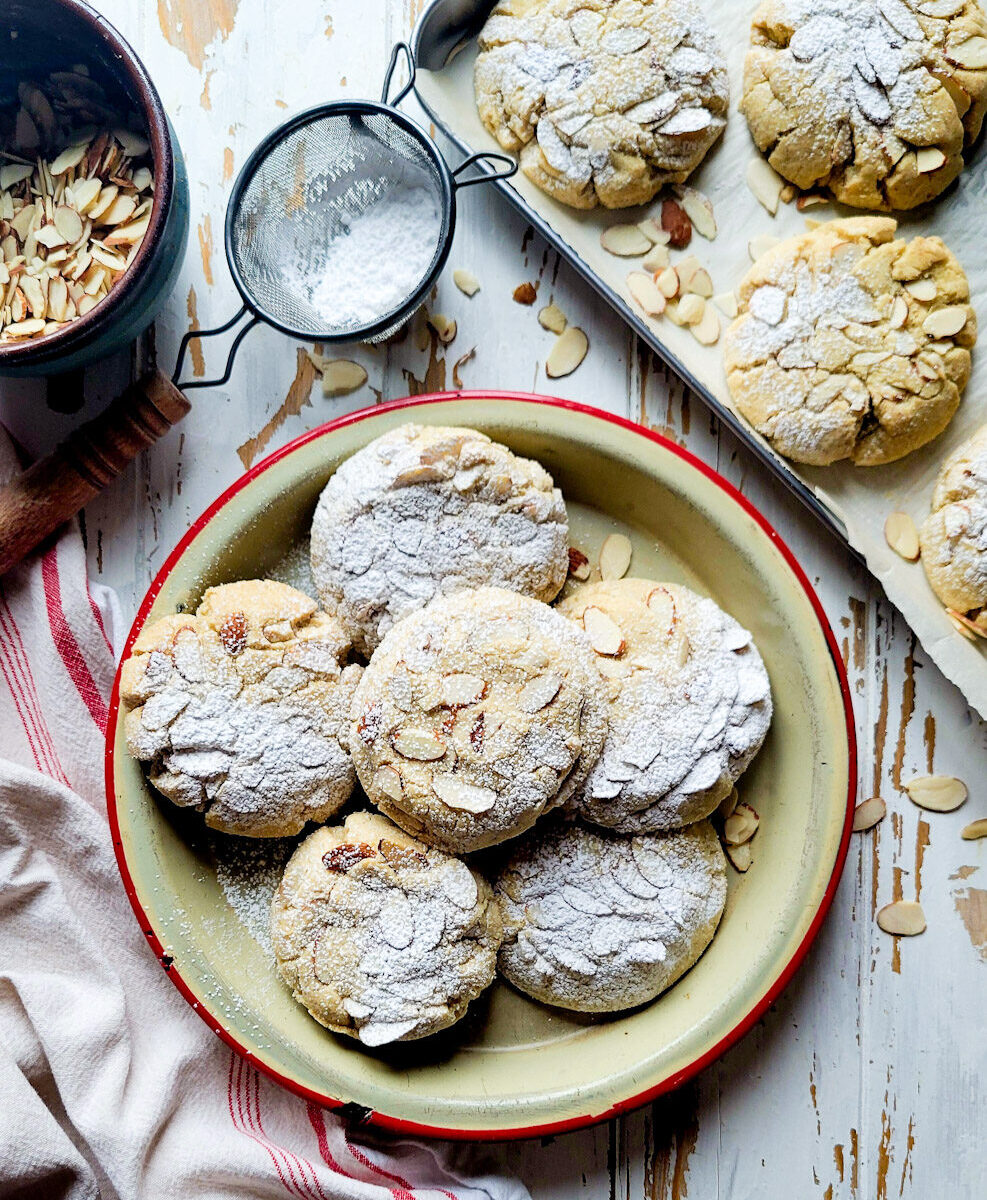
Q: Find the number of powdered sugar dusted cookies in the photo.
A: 10